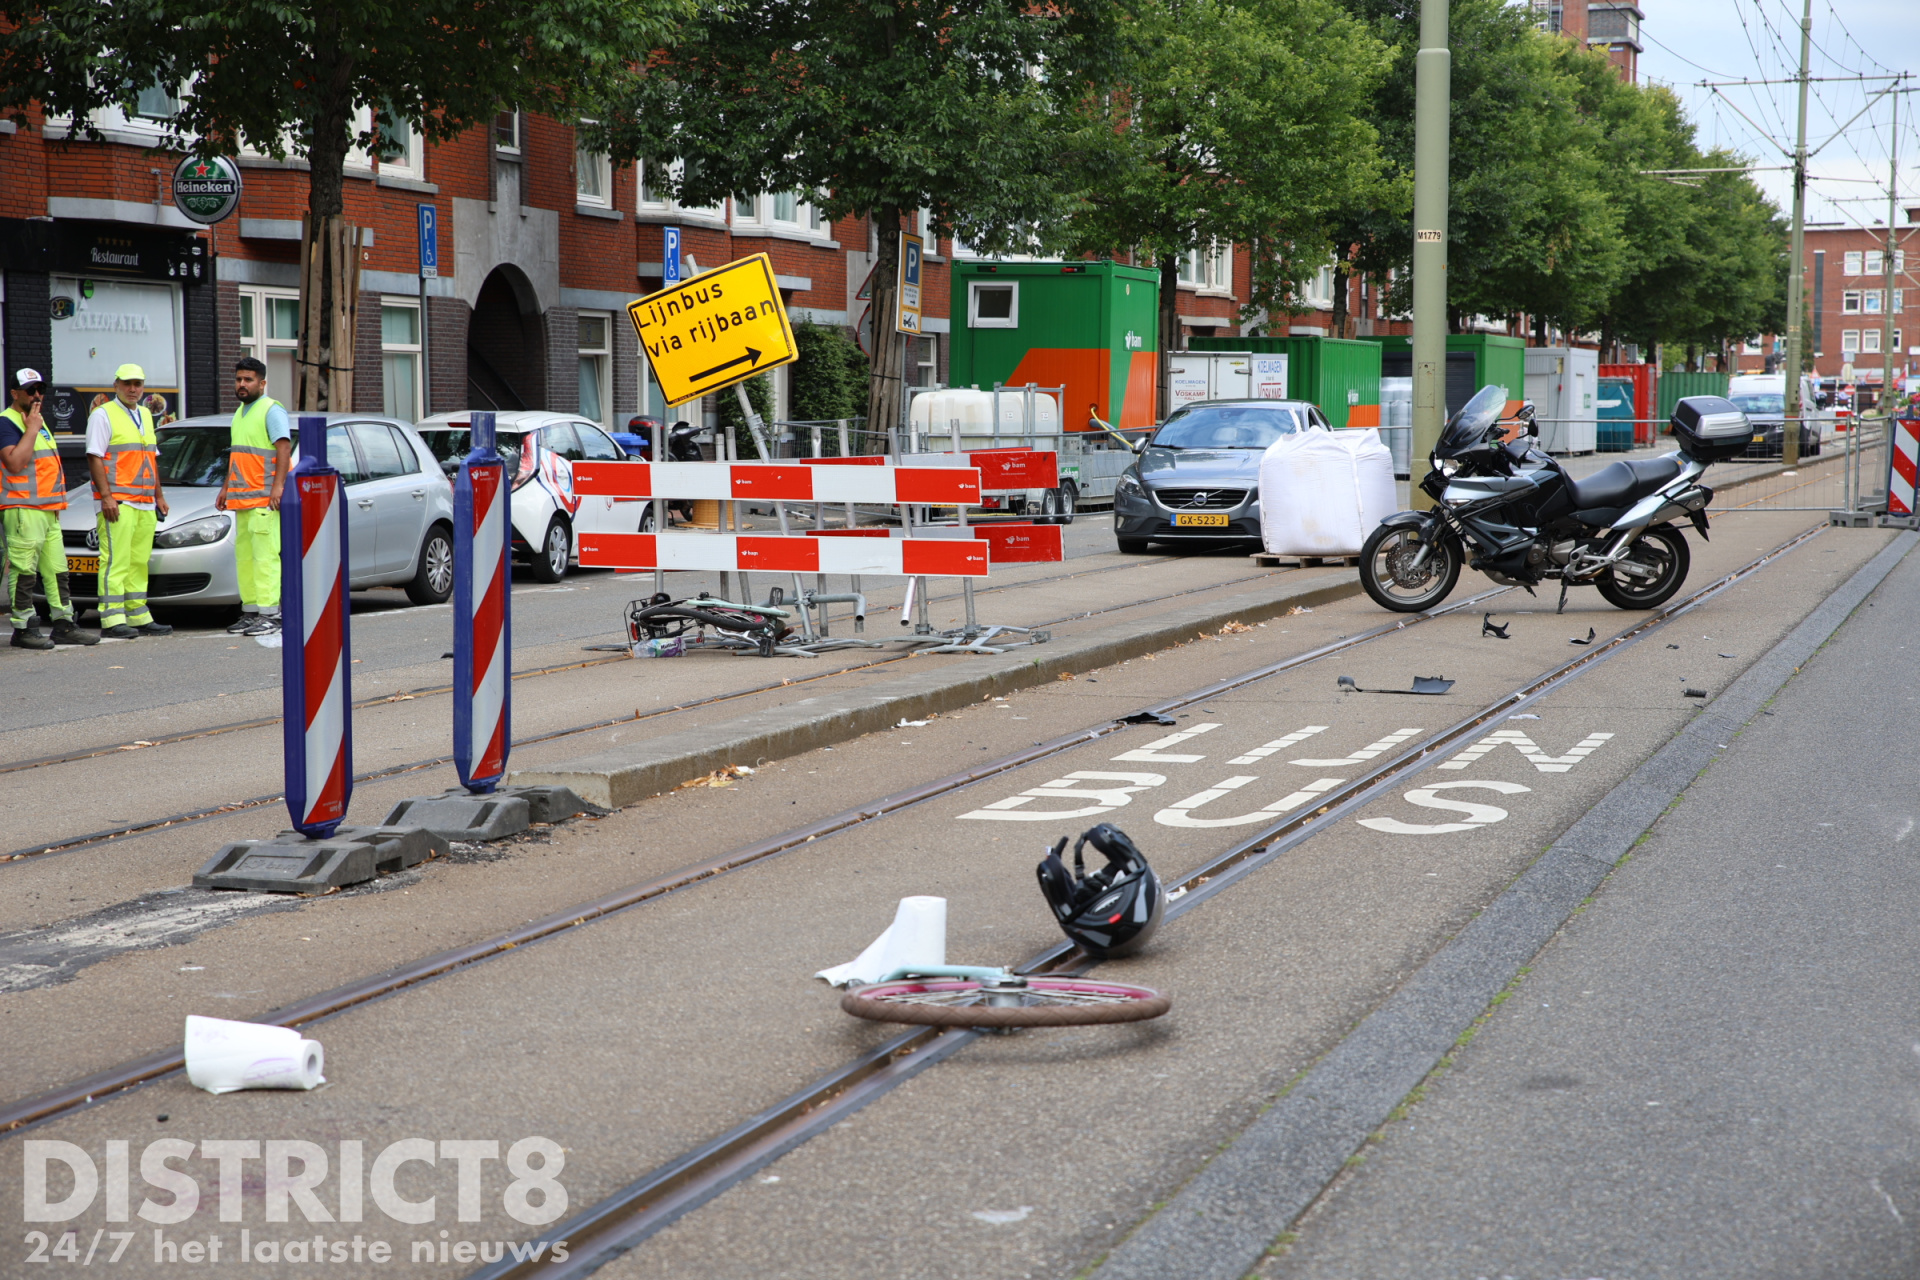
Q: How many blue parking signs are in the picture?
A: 3